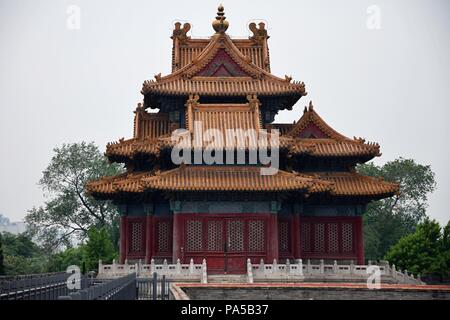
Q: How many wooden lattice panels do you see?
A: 11